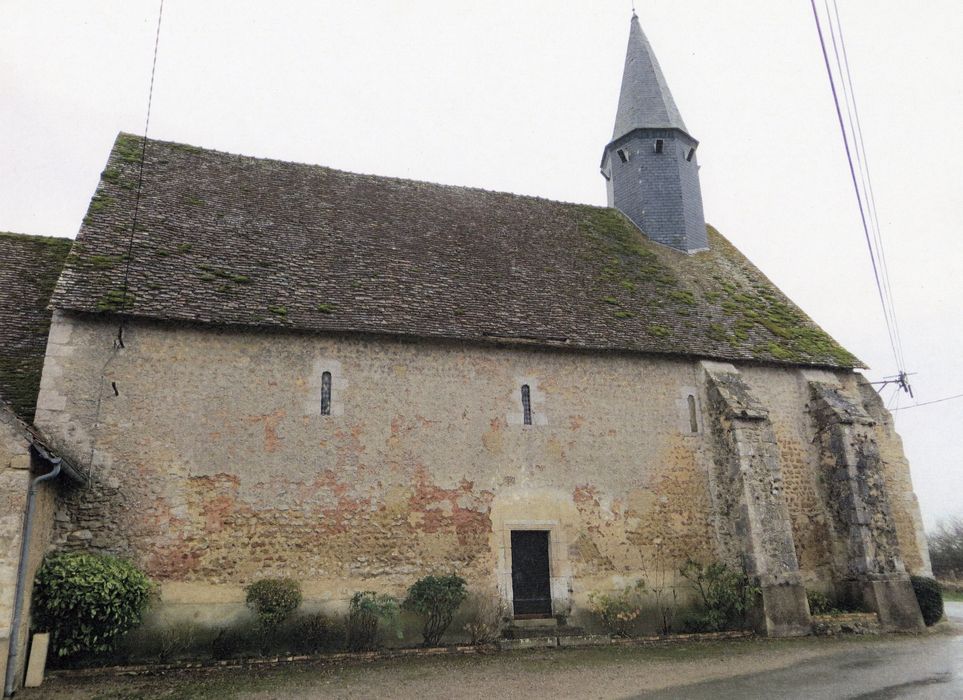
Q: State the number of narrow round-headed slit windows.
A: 3